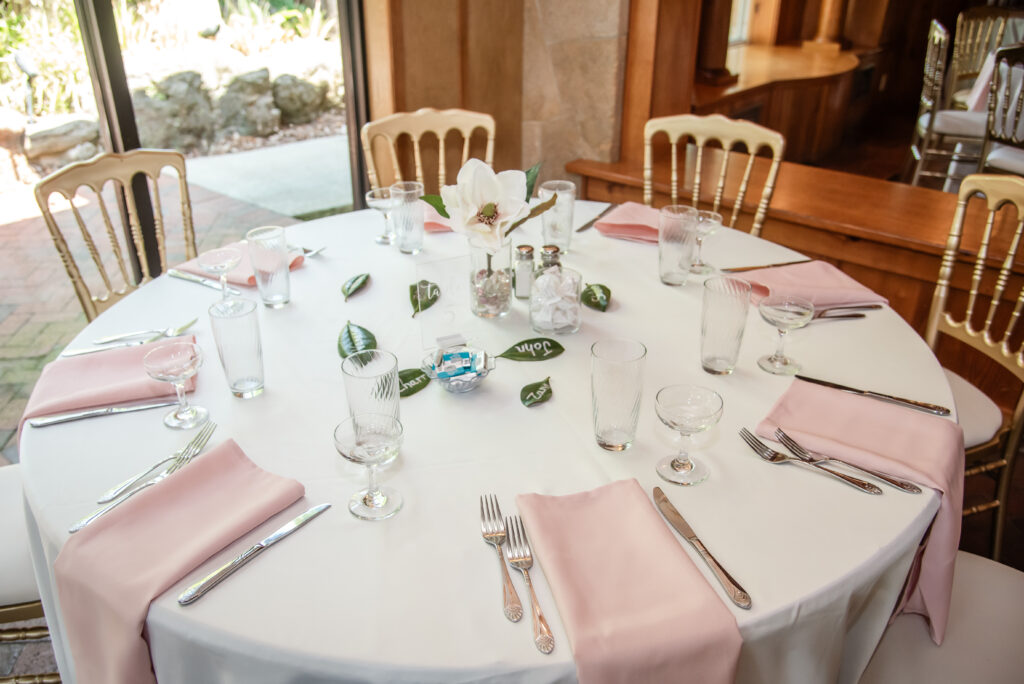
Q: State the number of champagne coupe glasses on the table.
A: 7